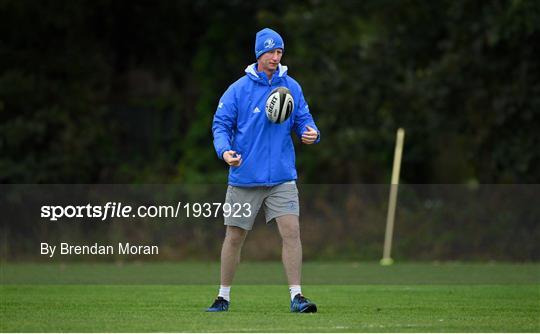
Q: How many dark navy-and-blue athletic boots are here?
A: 2